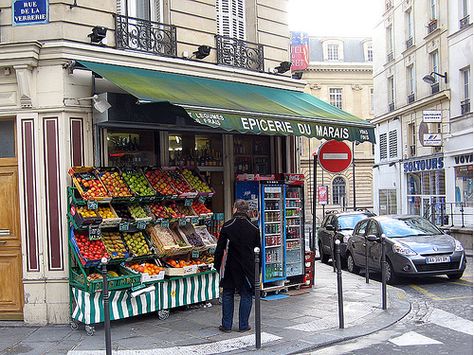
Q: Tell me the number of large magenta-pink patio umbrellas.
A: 0